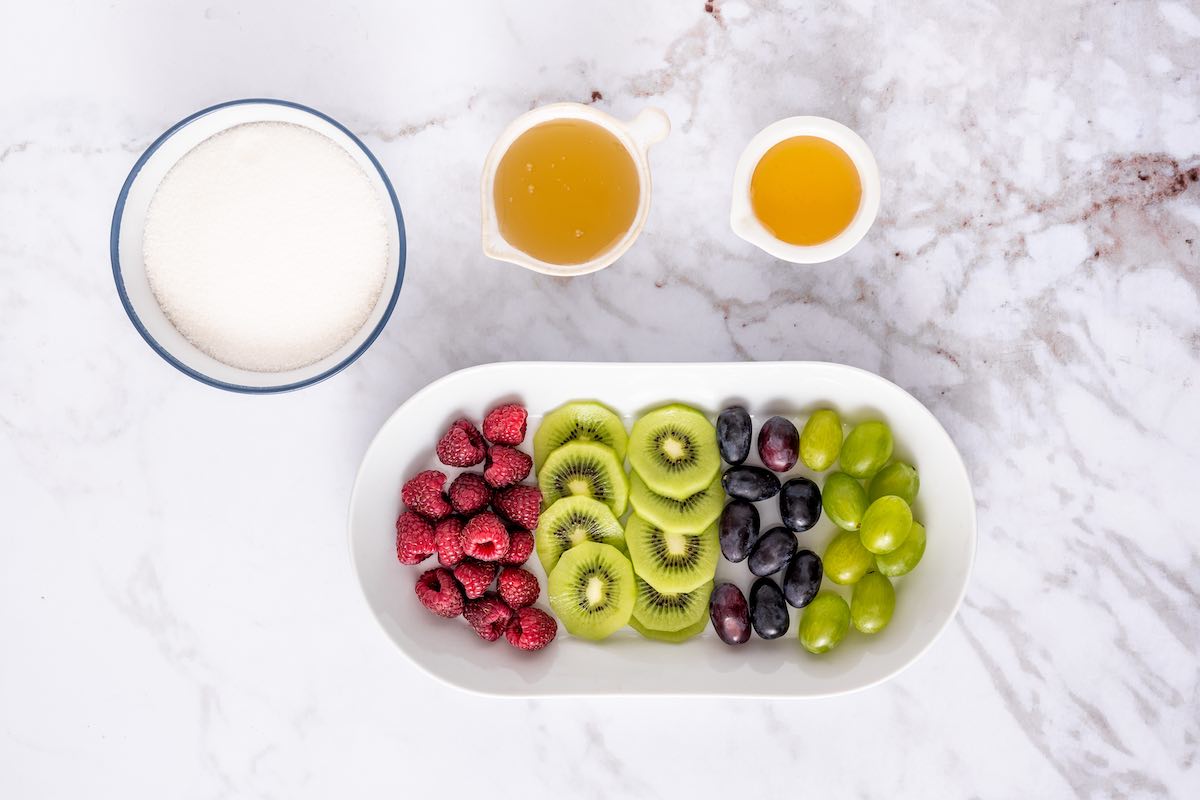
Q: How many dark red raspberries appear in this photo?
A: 15